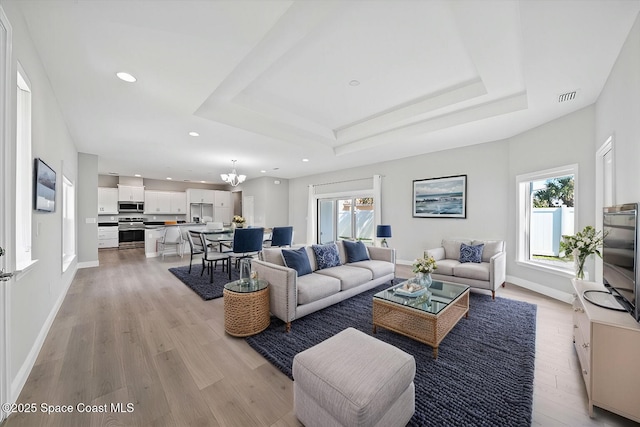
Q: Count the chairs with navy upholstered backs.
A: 2